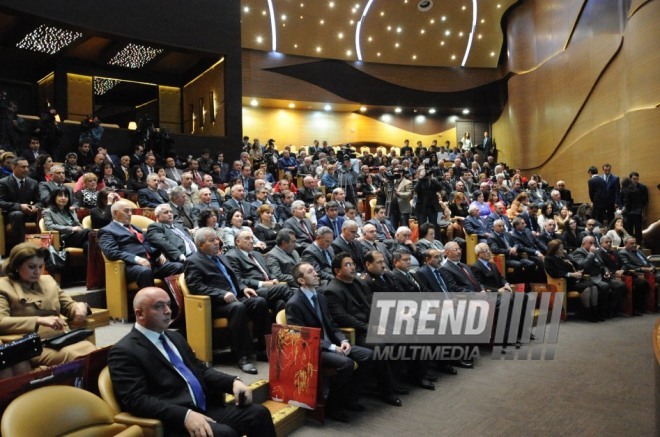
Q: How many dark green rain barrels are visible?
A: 0